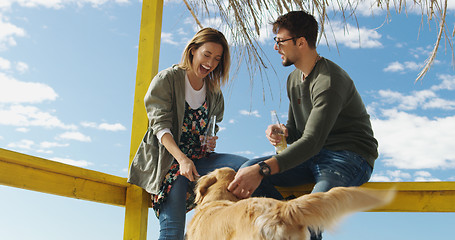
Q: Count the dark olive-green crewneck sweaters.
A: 1